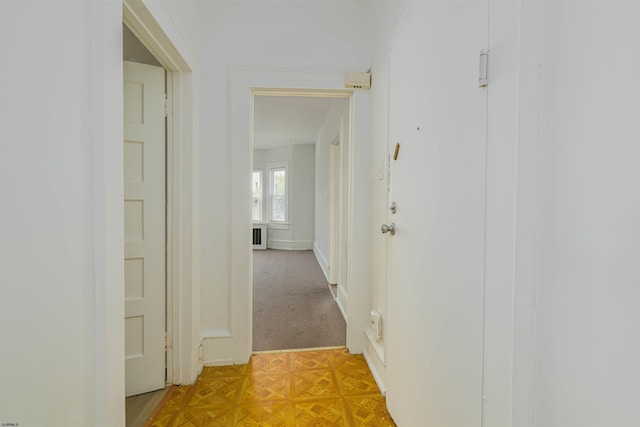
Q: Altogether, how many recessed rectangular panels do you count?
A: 5